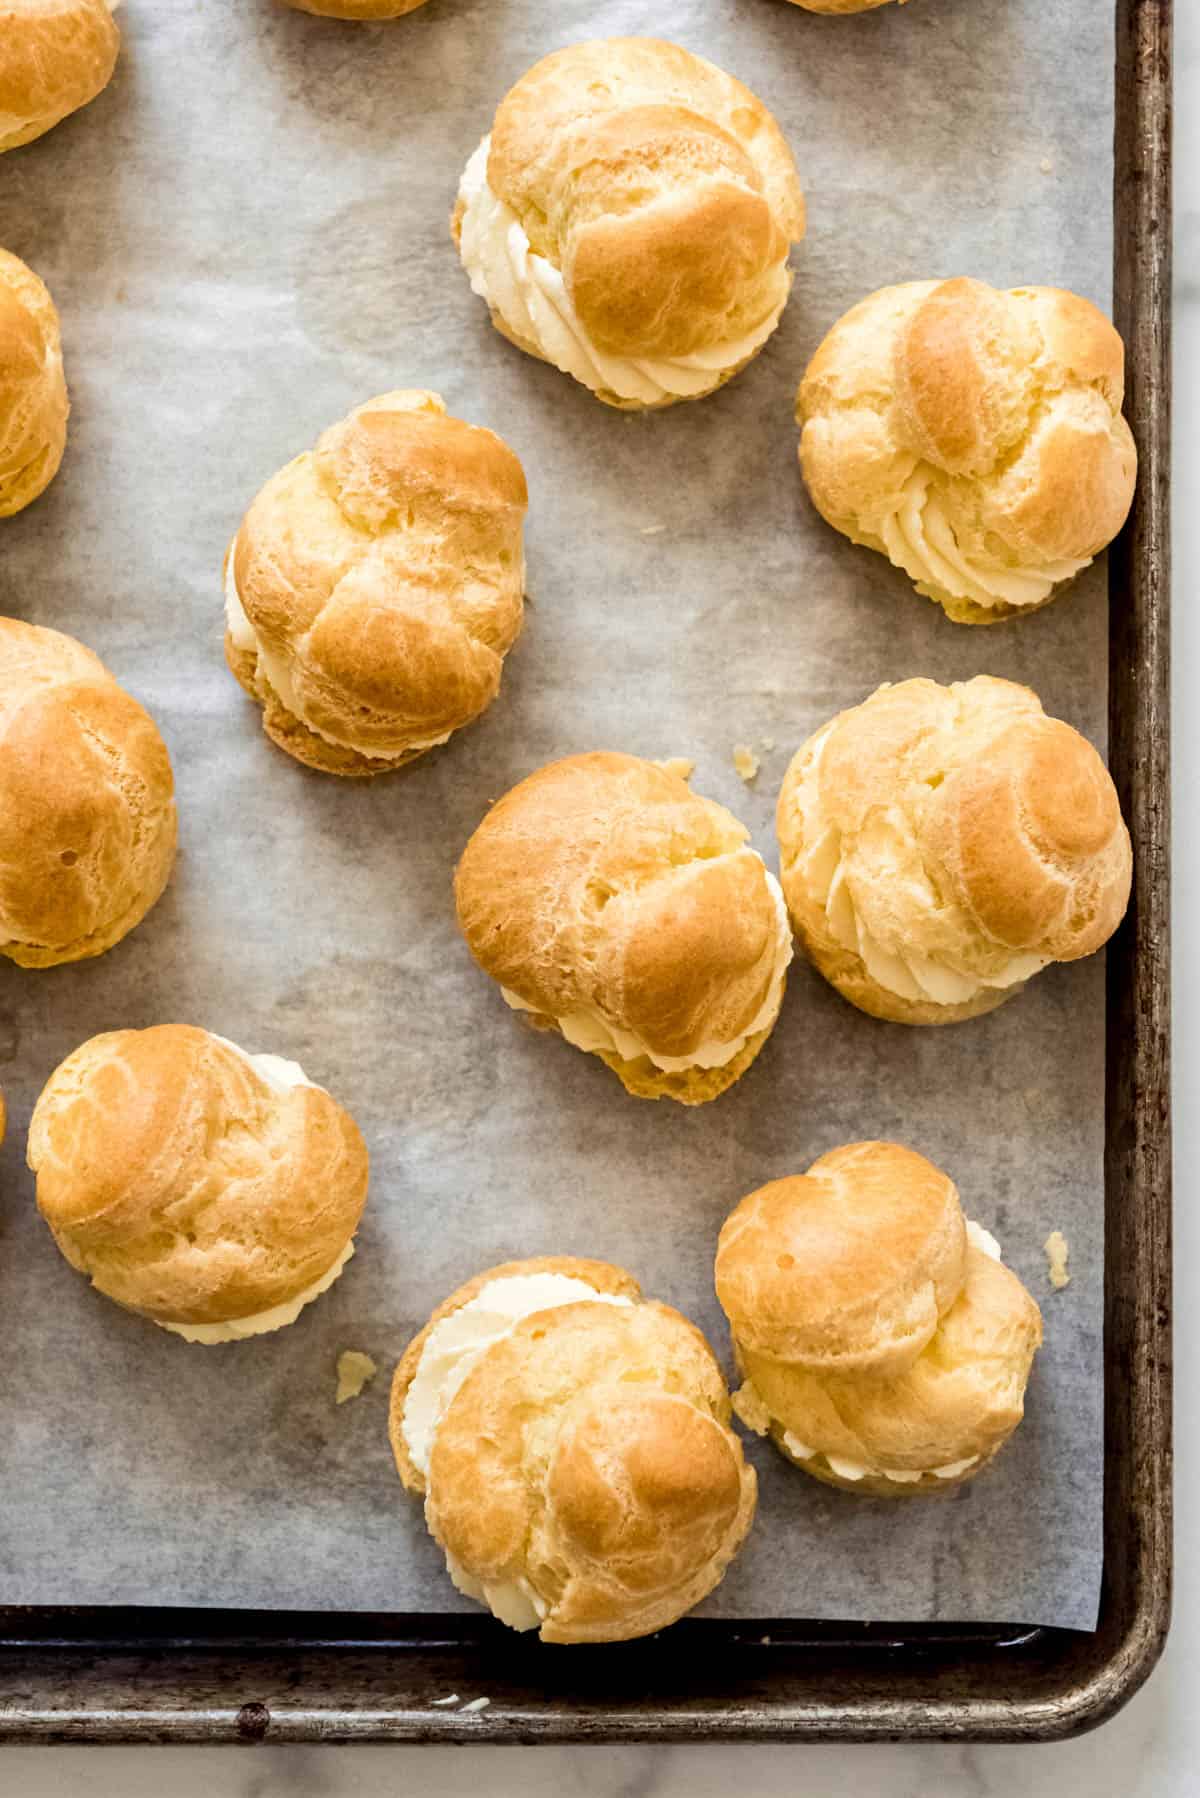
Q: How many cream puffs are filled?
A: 8